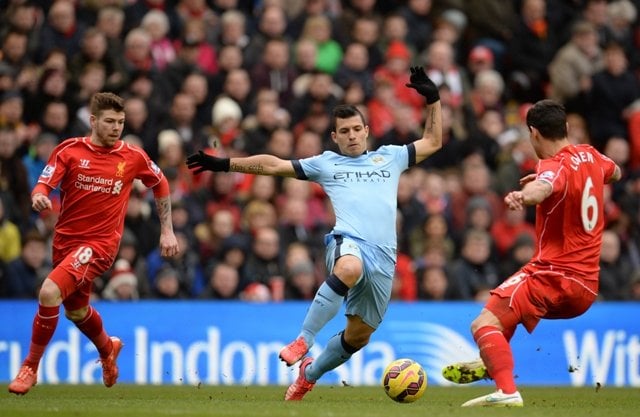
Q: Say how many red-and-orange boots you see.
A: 4